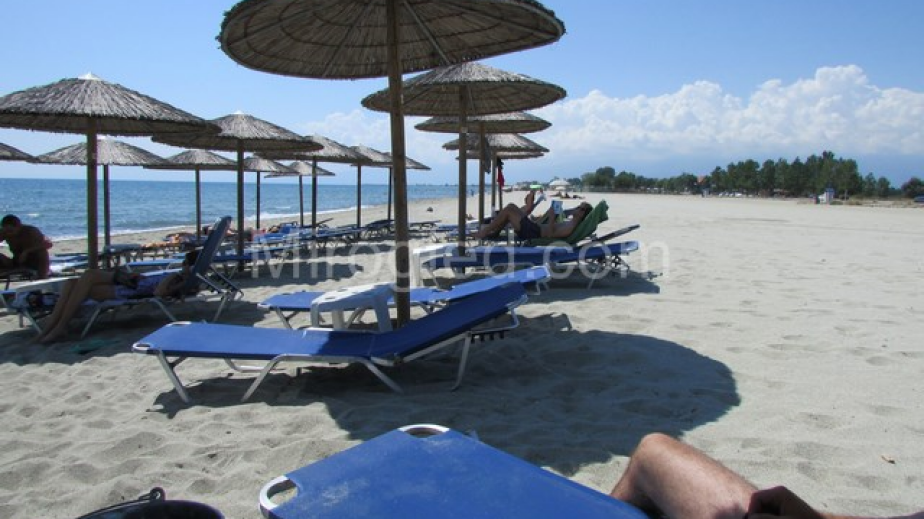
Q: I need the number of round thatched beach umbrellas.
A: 15